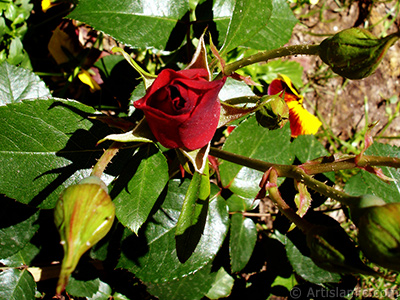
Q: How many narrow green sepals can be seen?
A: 5